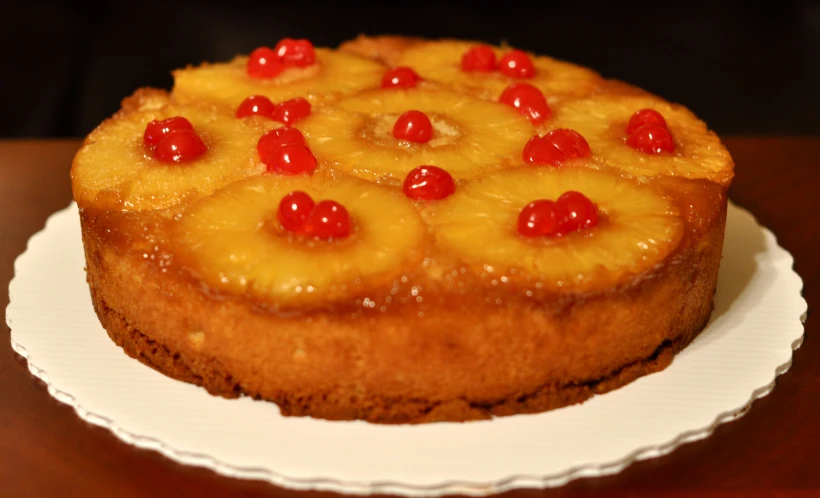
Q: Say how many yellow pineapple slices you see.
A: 7